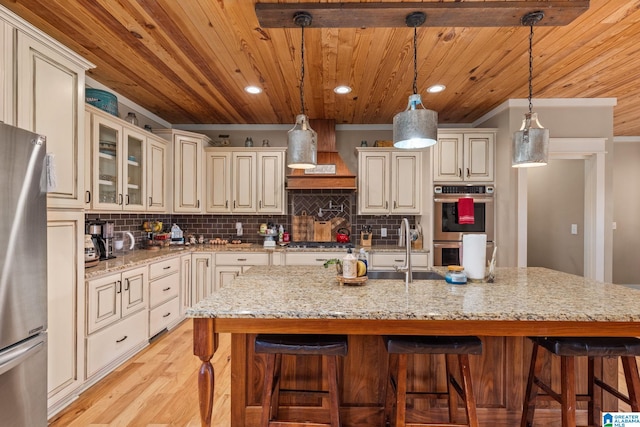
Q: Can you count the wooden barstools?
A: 3